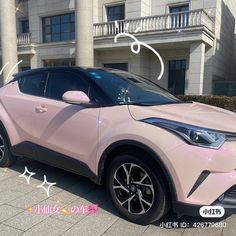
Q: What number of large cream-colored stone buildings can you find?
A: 1